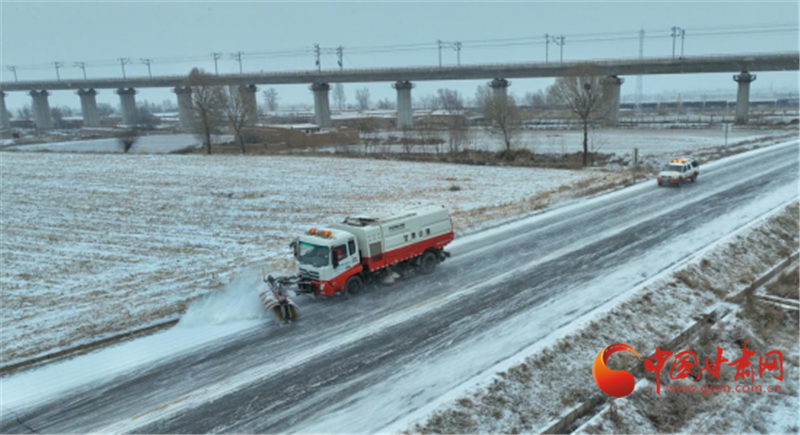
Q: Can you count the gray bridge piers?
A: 11